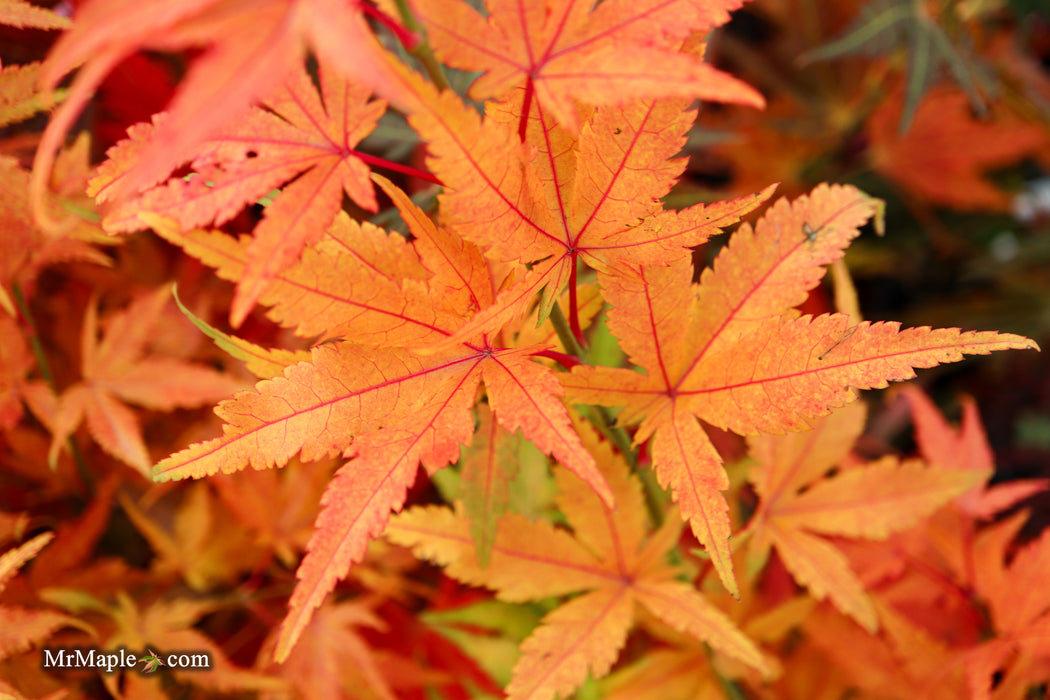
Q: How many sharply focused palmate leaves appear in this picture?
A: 3